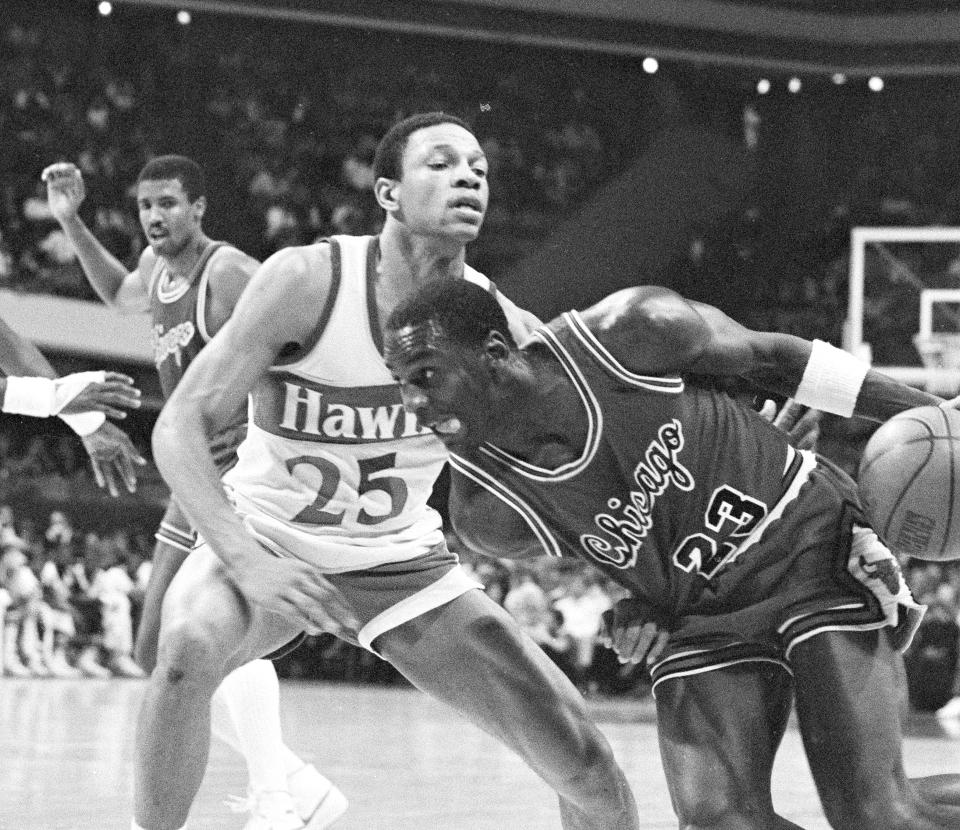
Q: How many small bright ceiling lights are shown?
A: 7